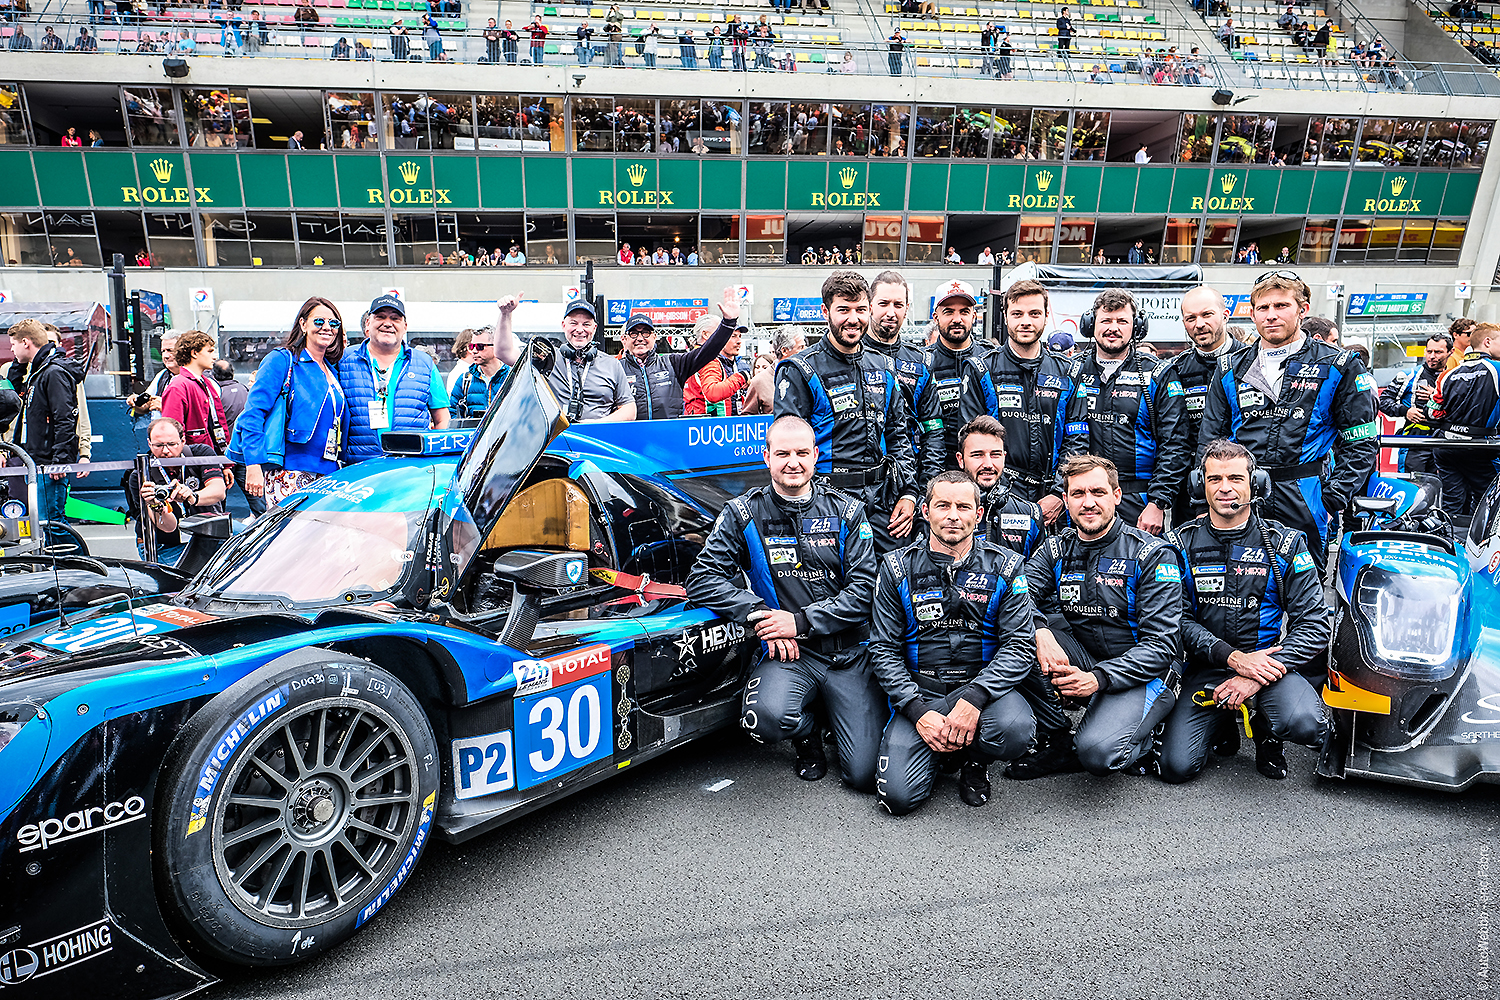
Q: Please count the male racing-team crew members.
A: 12